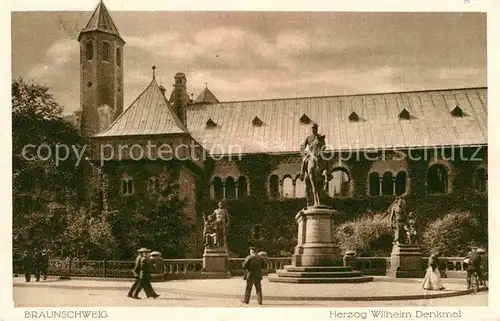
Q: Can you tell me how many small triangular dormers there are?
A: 6